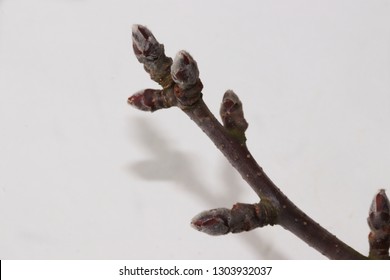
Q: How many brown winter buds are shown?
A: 6